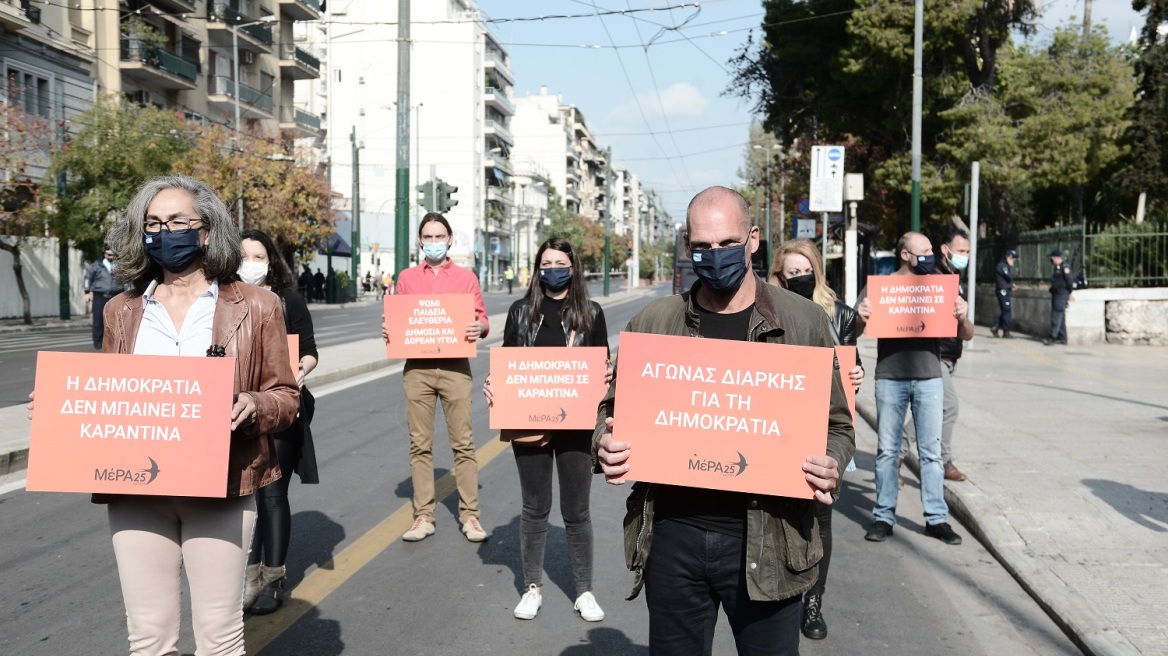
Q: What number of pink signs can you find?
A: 7